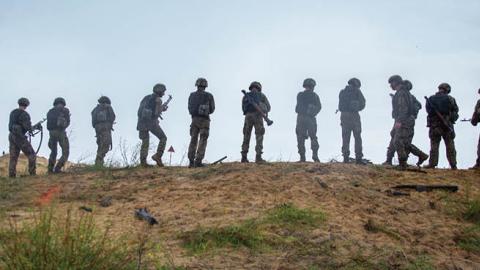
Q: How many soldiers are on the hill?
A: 12